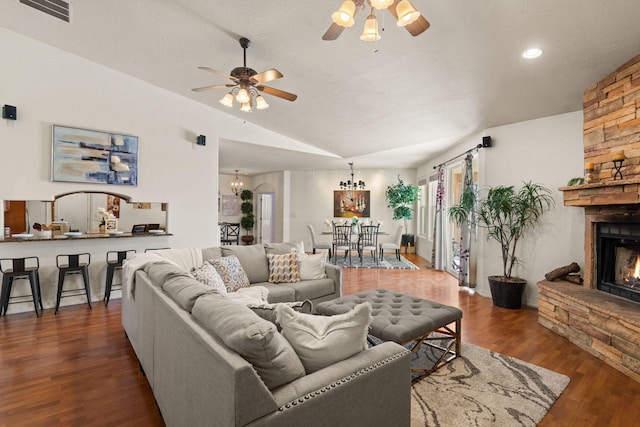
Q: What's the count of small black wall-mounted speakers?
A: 3